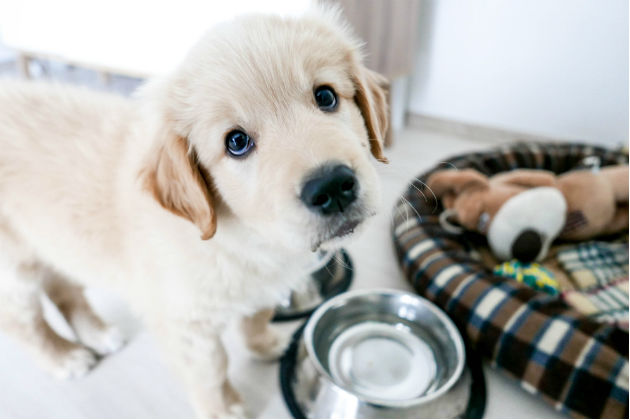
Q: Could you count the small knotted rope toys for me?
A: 1